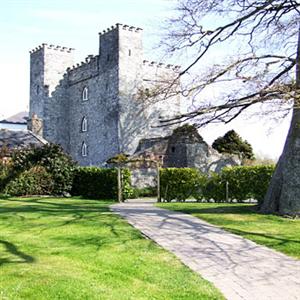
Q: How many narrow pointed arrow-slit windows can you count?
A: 3